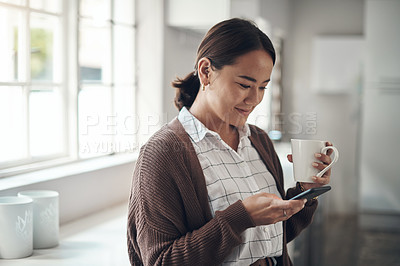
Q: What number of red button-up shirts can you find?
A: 0